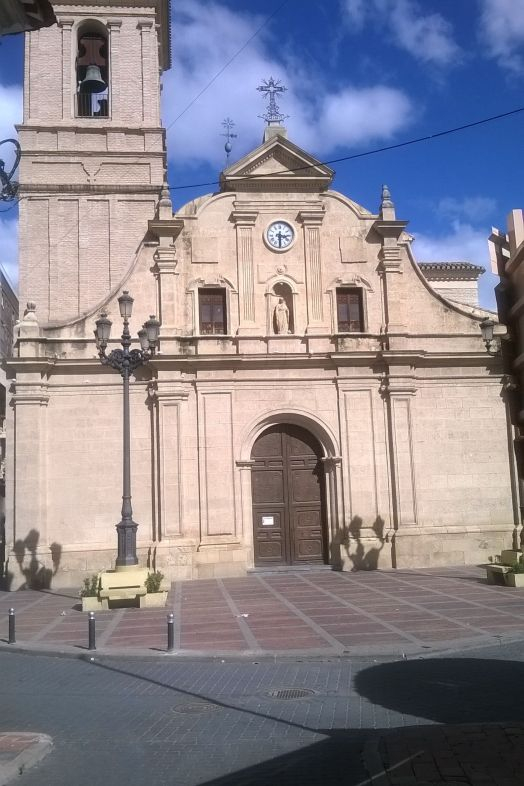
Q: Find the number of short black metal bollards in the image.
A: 3